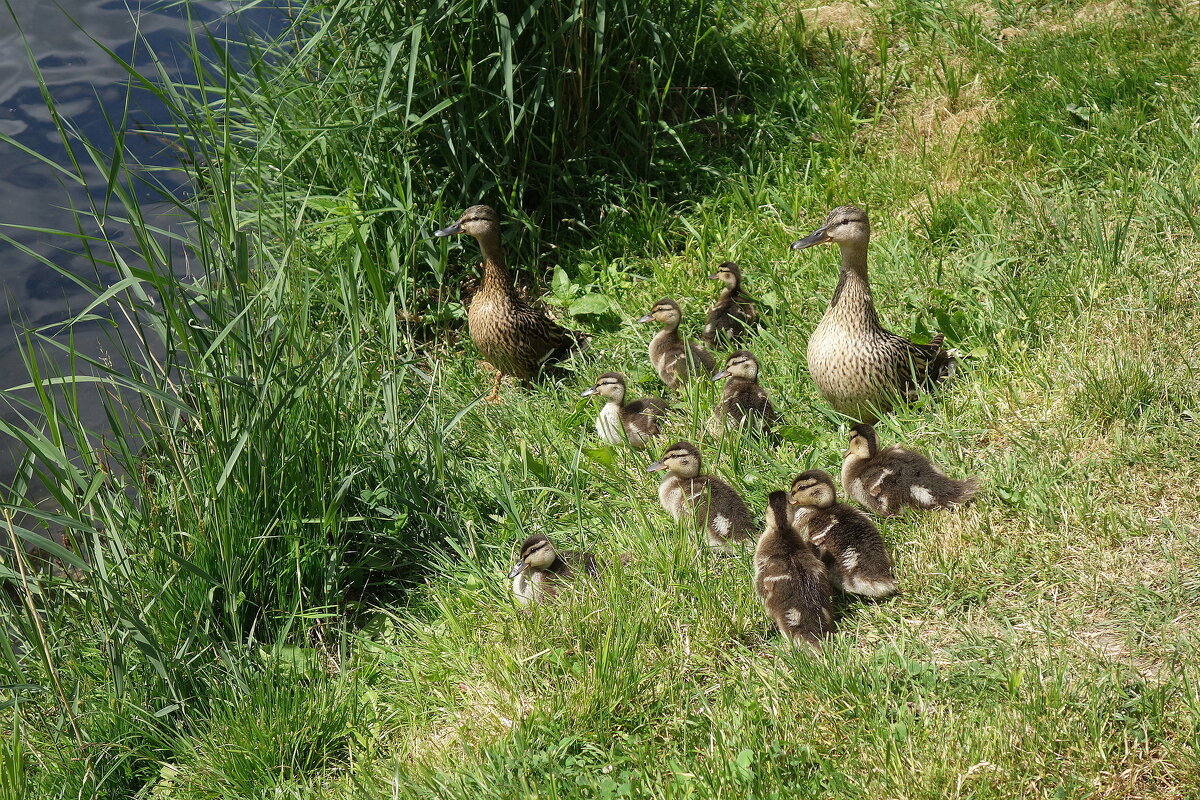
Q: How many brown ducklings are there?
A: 9